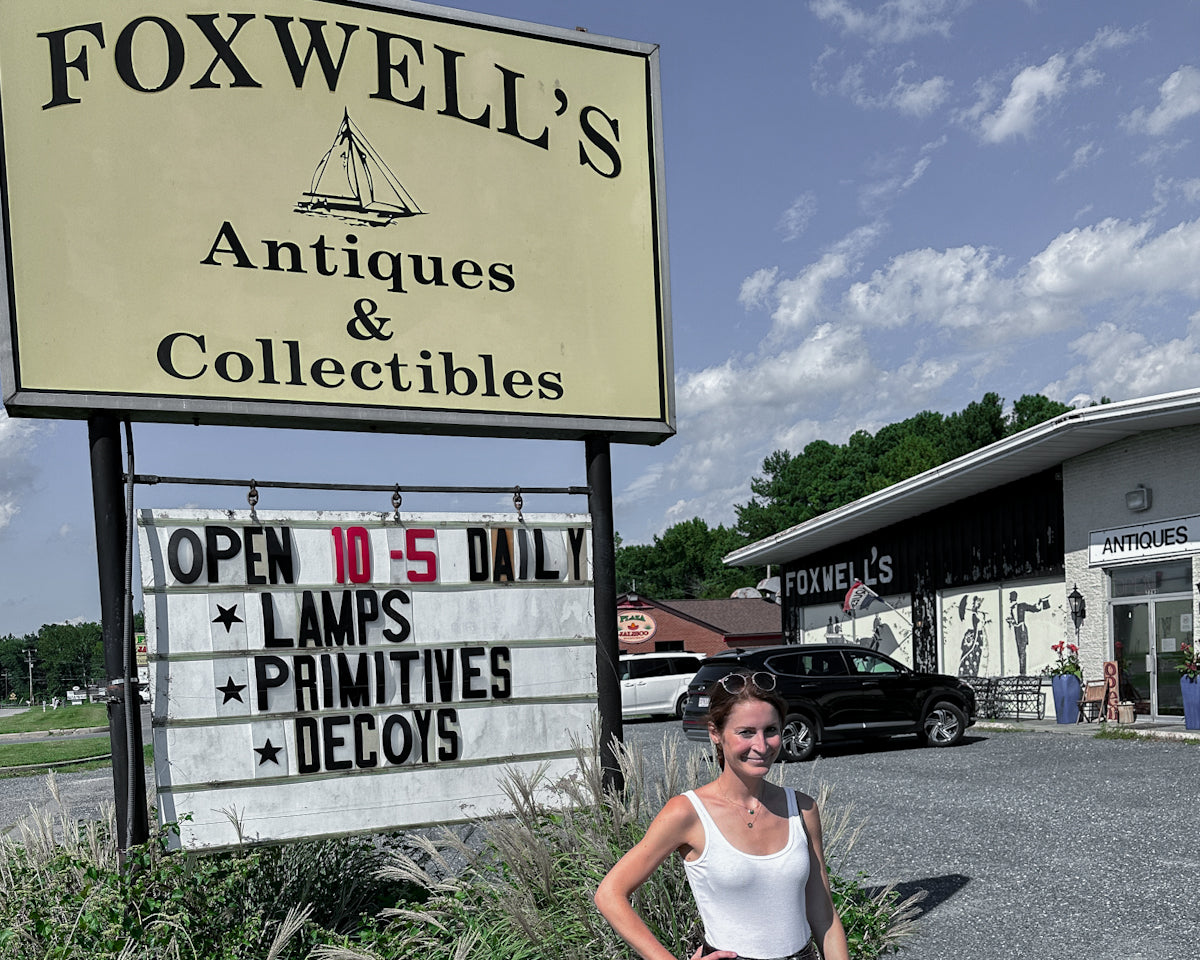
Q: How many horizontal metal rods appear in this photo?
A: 1